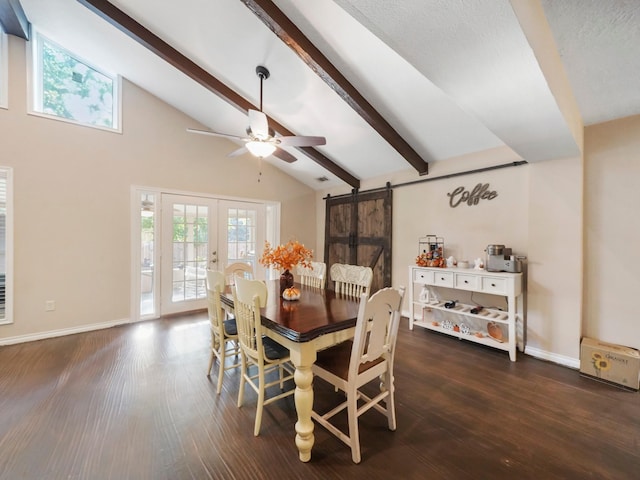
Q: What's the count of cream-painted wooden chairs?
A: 6